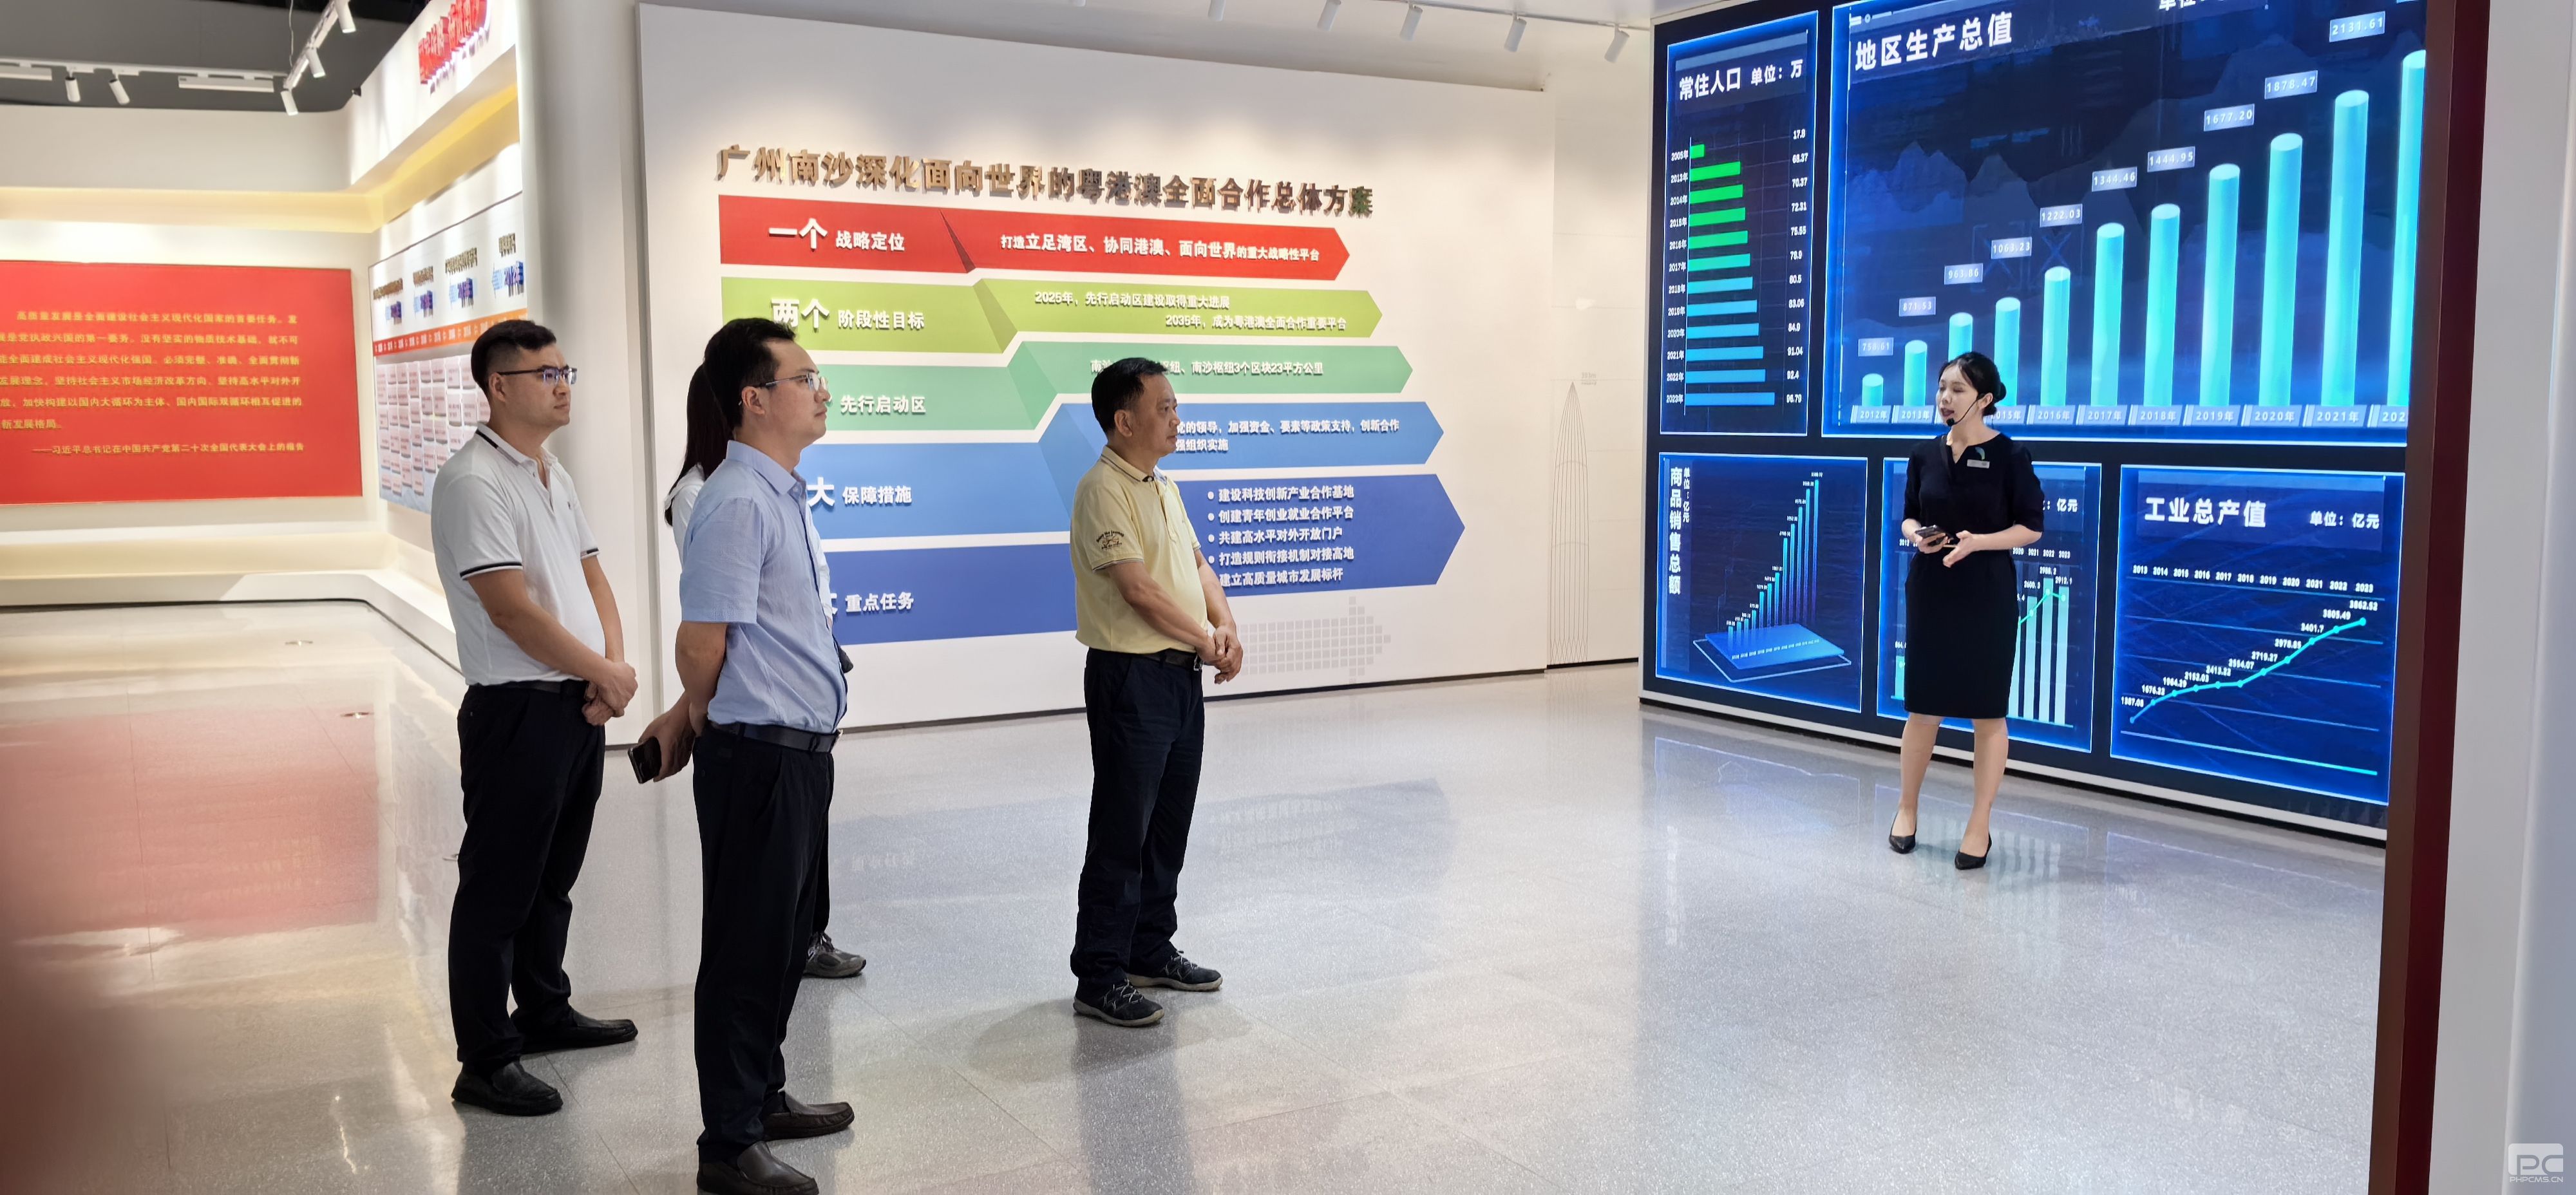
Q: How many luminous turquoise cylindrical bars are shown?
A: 11